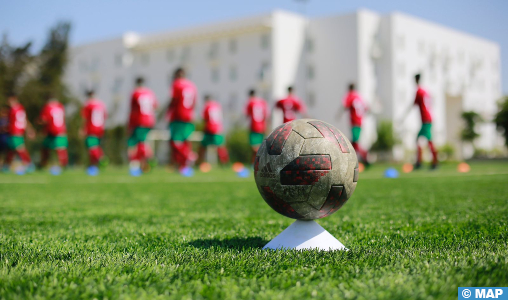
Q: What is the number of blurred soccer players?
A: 10